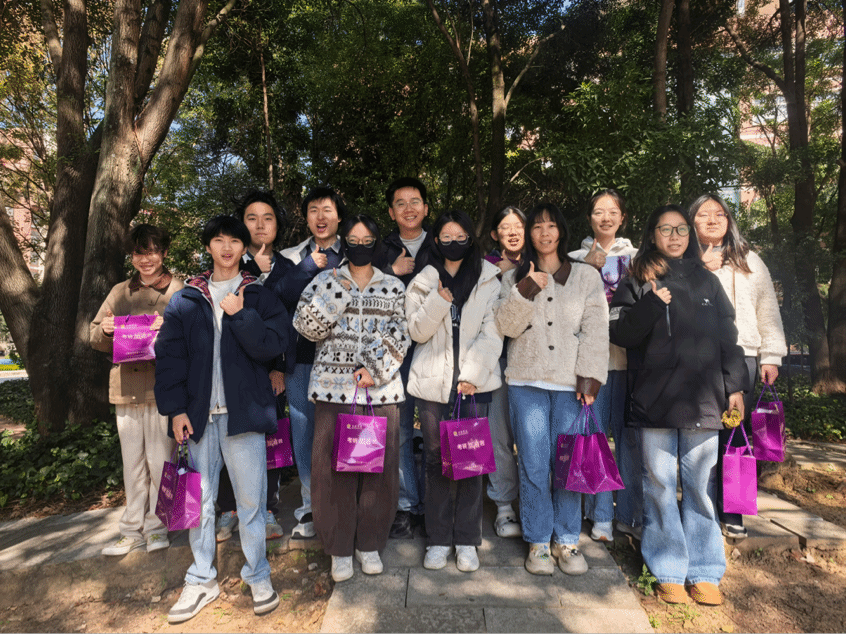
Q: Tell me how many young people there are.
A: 12